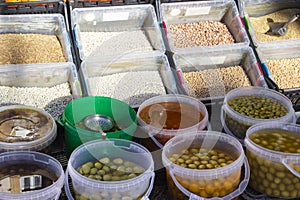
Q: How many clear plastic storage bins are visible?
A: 8